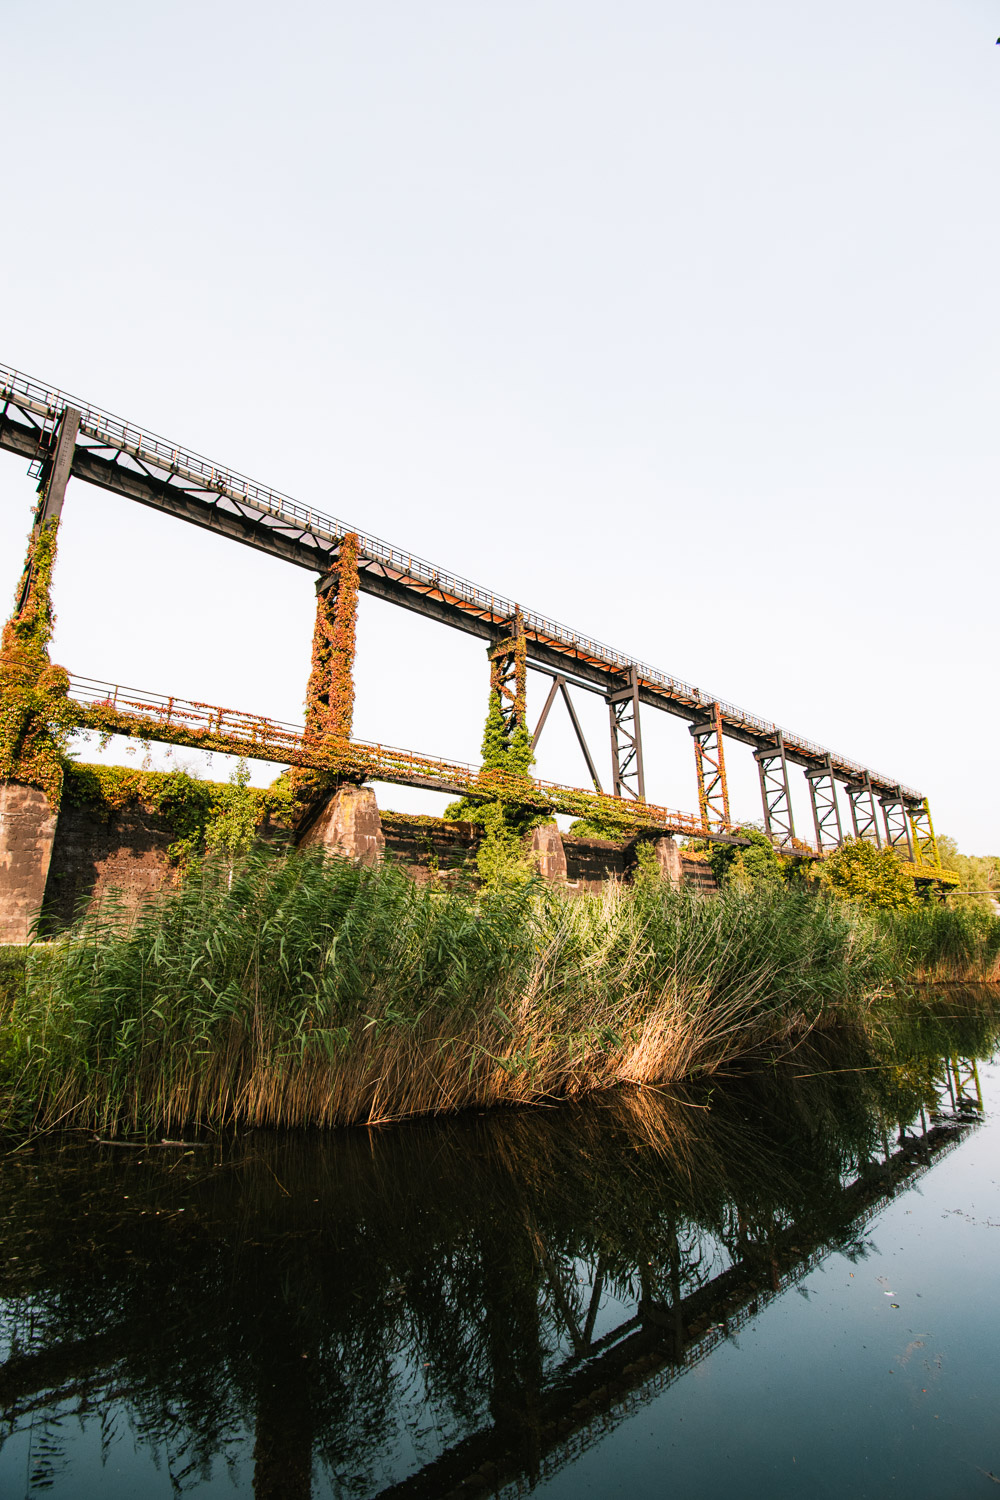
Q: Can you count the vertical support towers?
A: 10